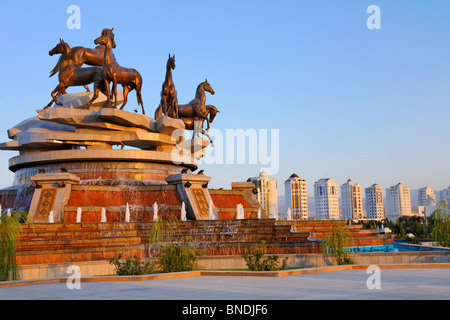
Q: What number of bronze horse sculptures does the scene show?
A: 6